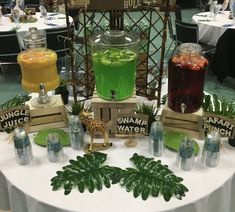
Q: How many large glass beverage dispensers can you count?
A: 3